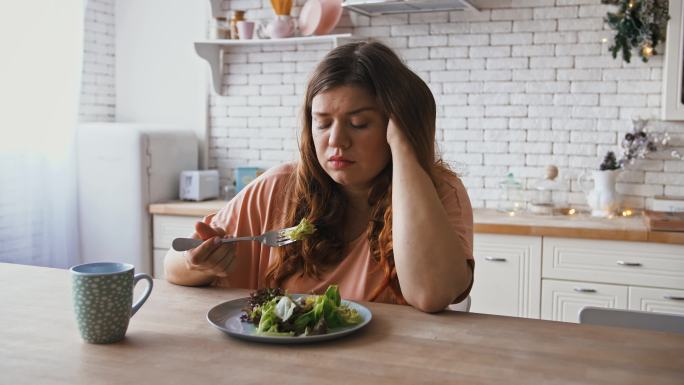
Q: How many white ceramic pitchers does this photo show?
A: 1